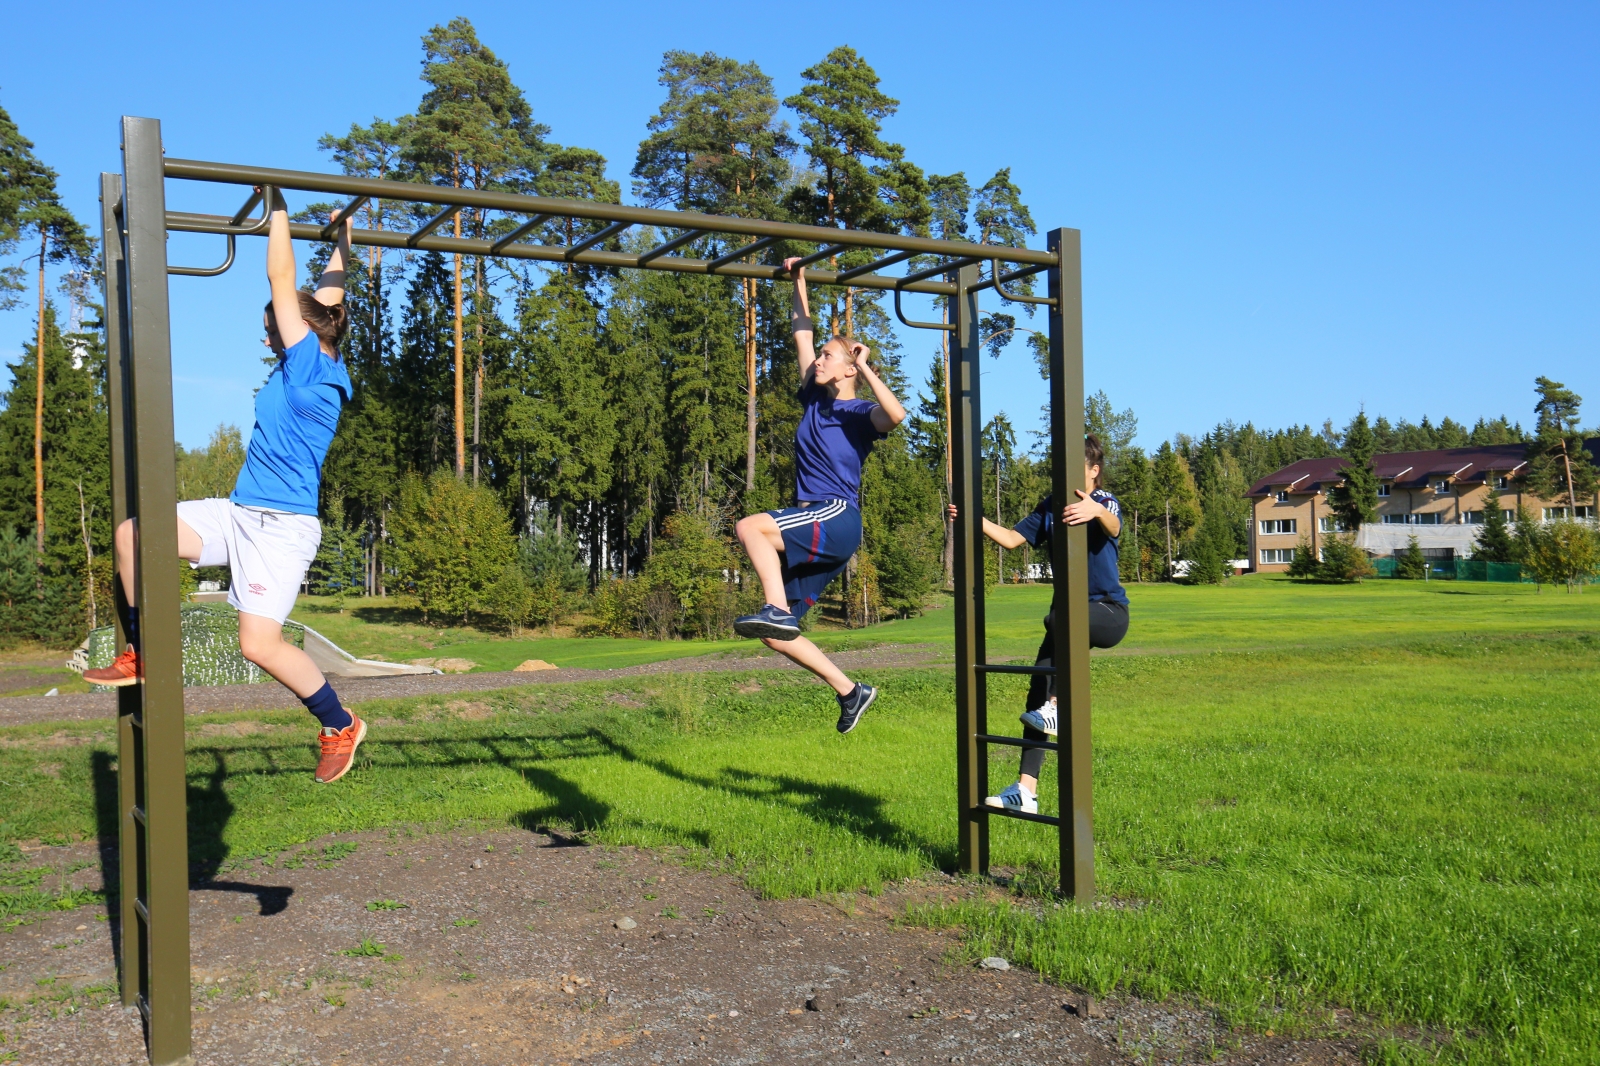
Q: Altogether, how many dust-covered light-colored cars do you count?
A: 0